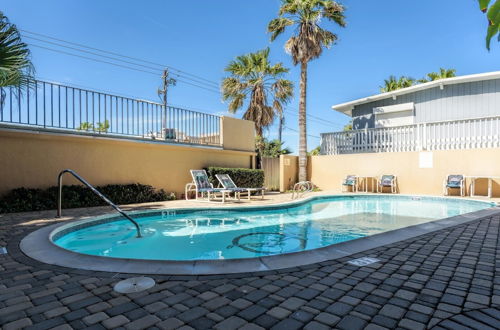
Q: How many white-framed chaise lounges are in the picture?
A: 2